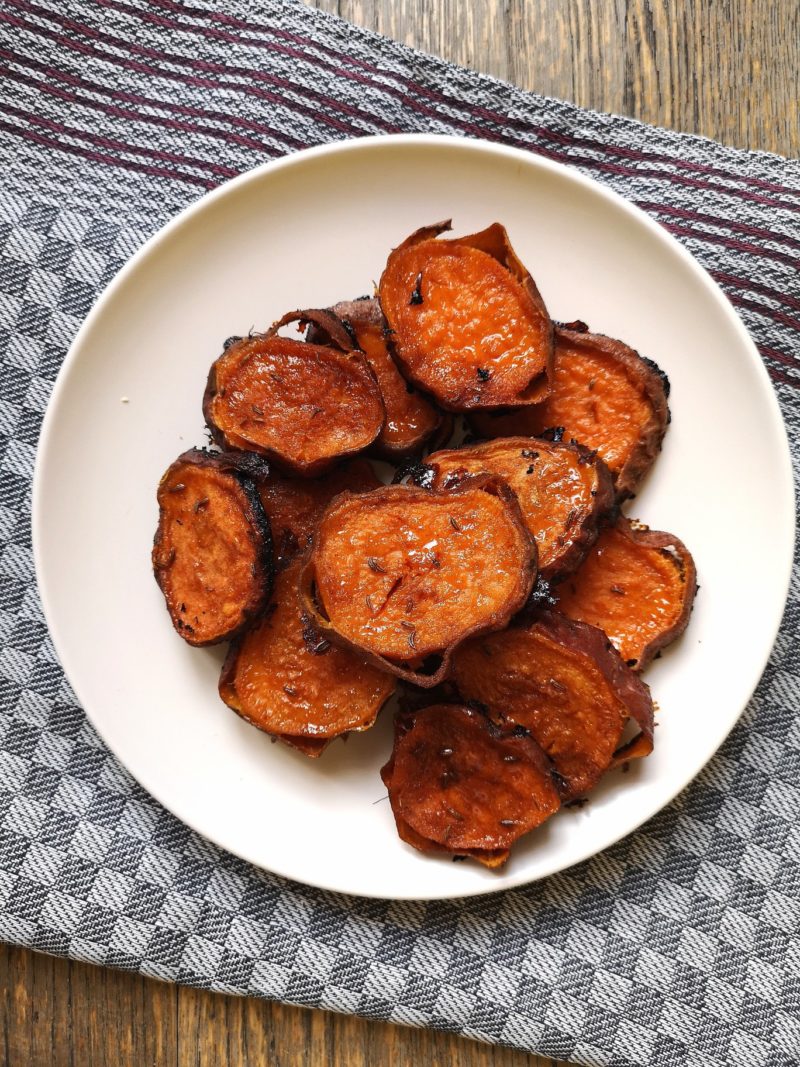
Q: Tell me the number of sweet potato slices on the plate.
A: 12